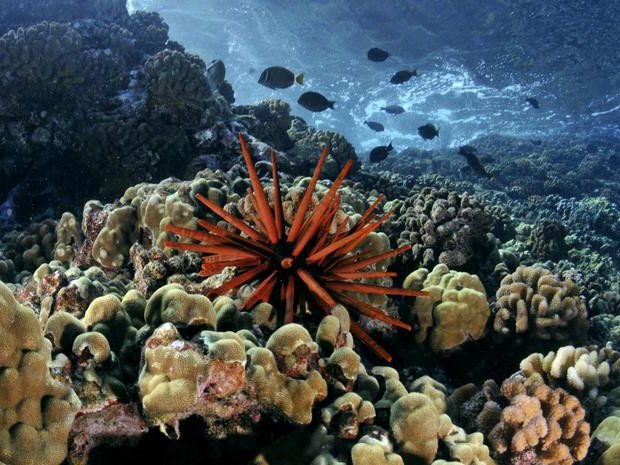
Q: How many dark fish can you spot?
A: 10